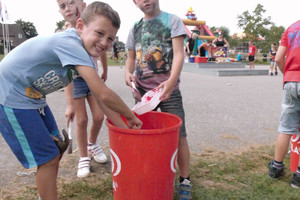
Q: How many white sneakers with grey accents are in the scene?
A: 2